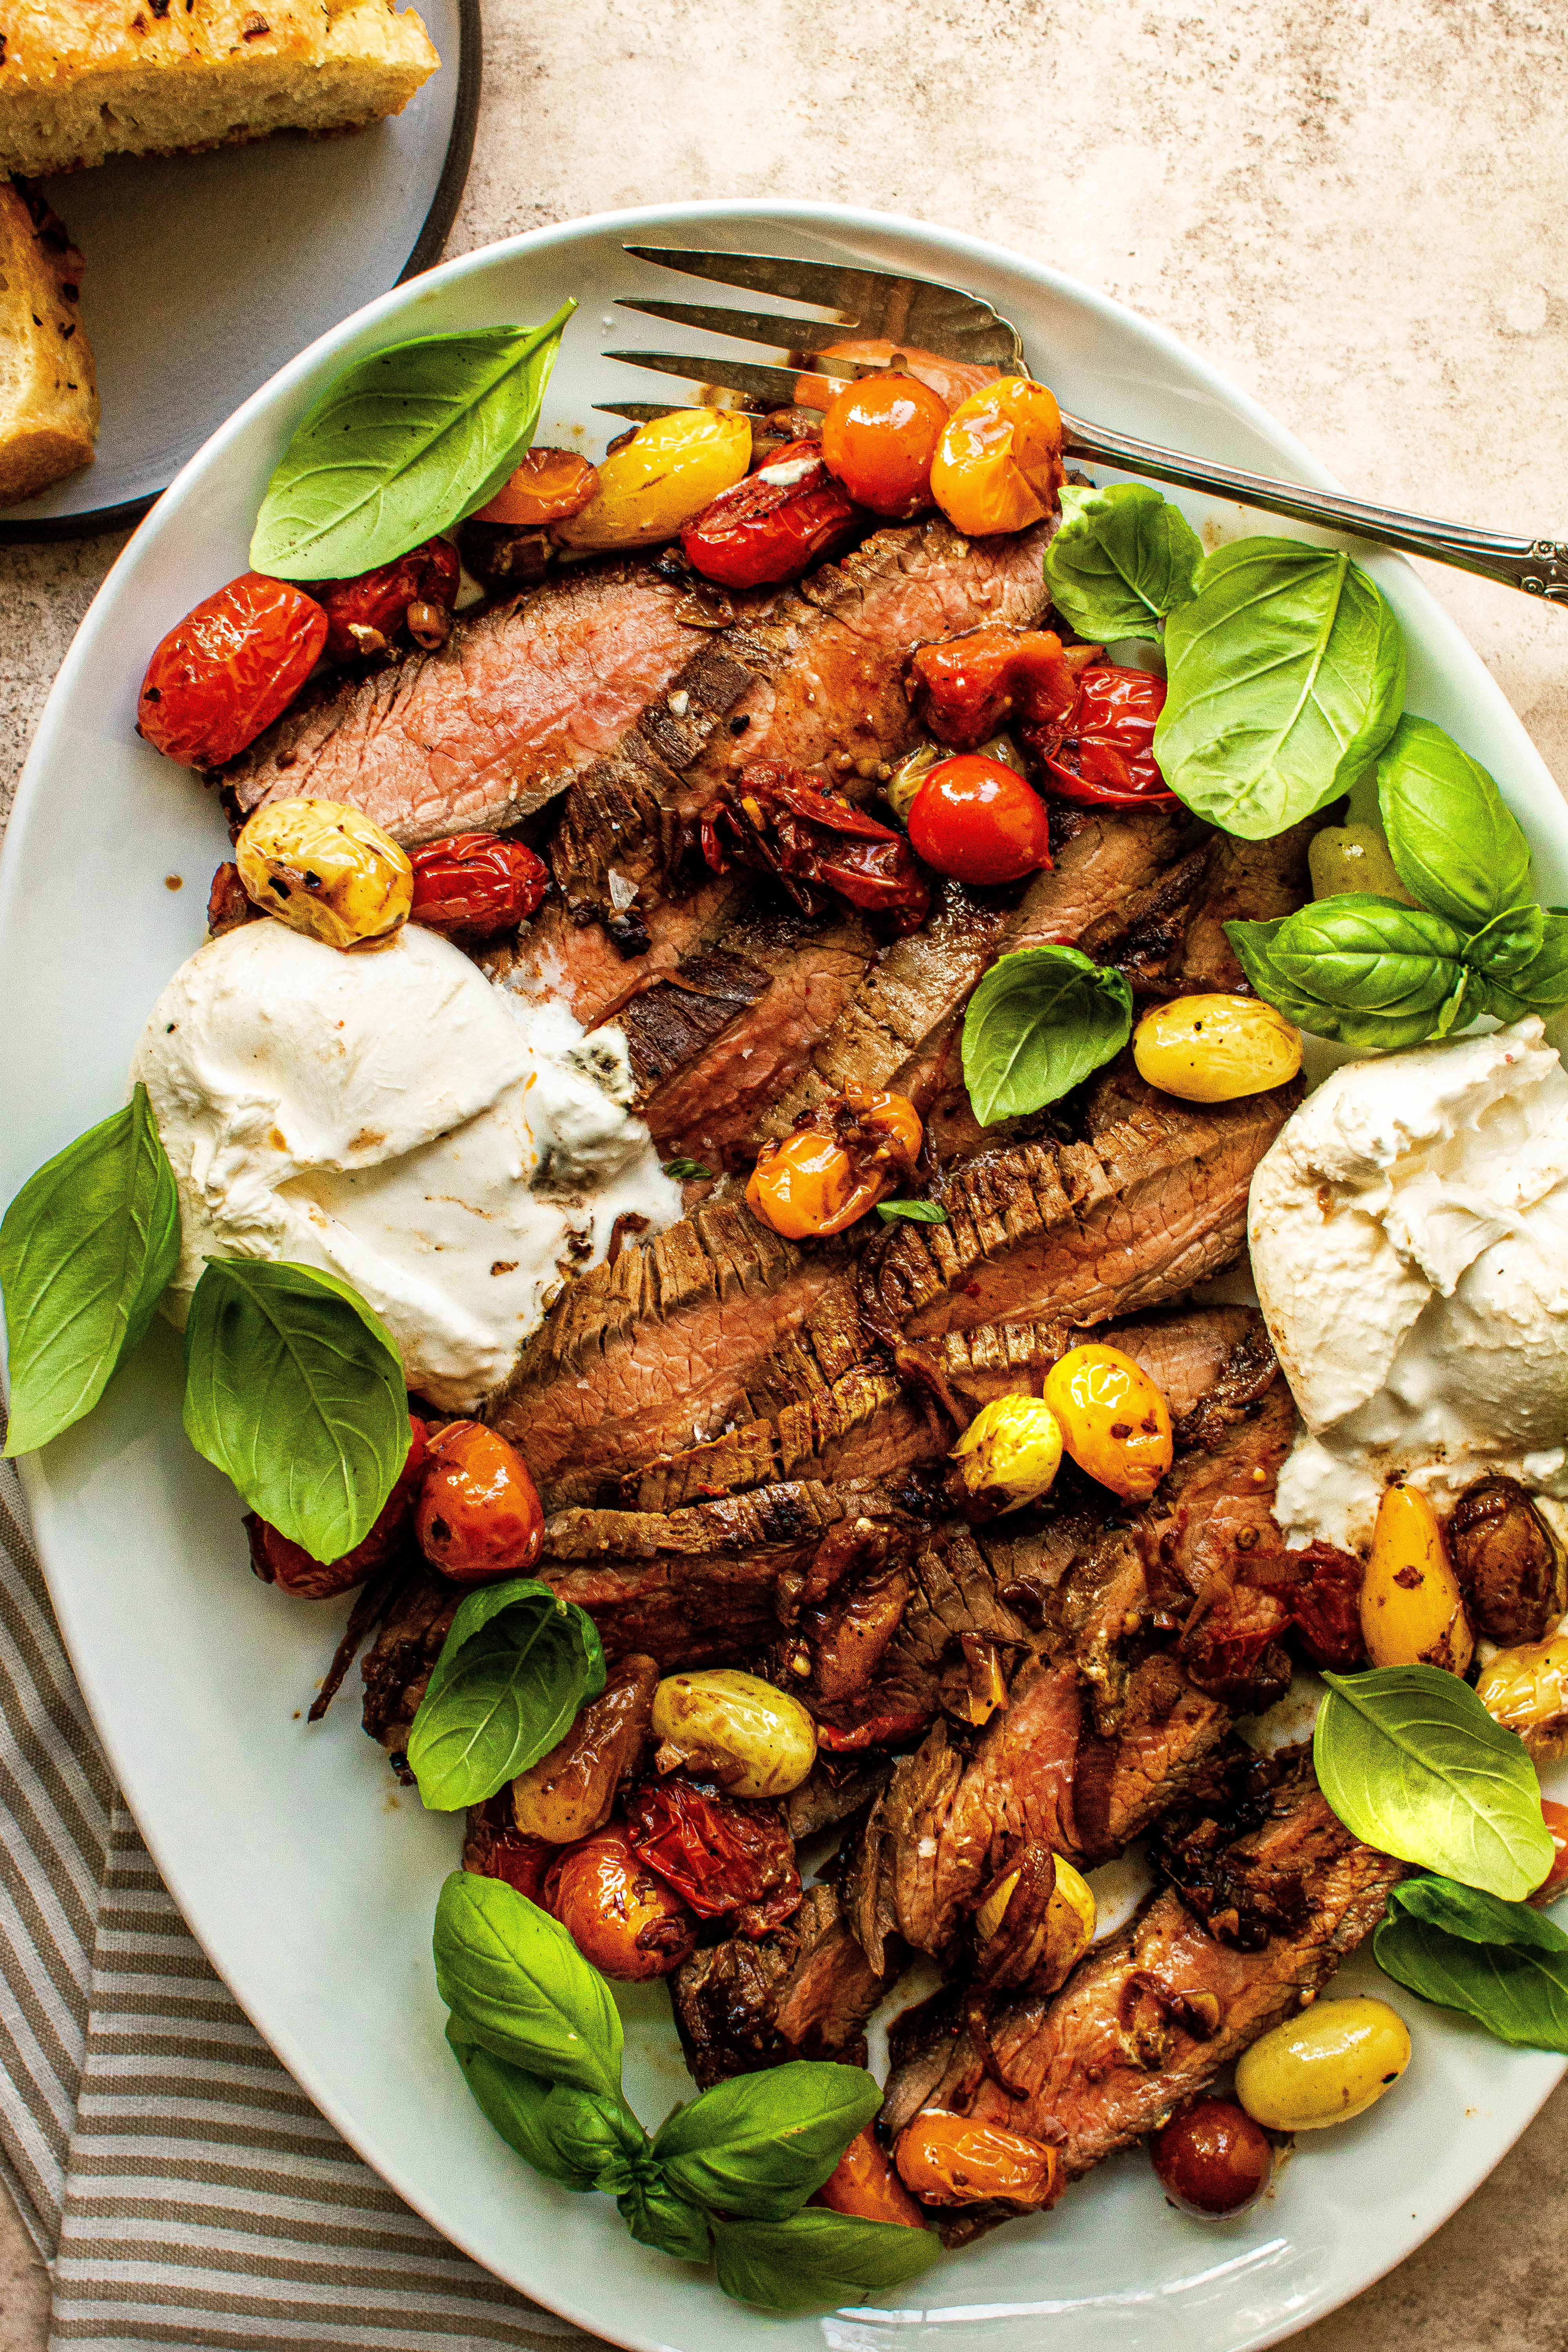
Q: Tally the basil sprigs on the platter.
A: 2